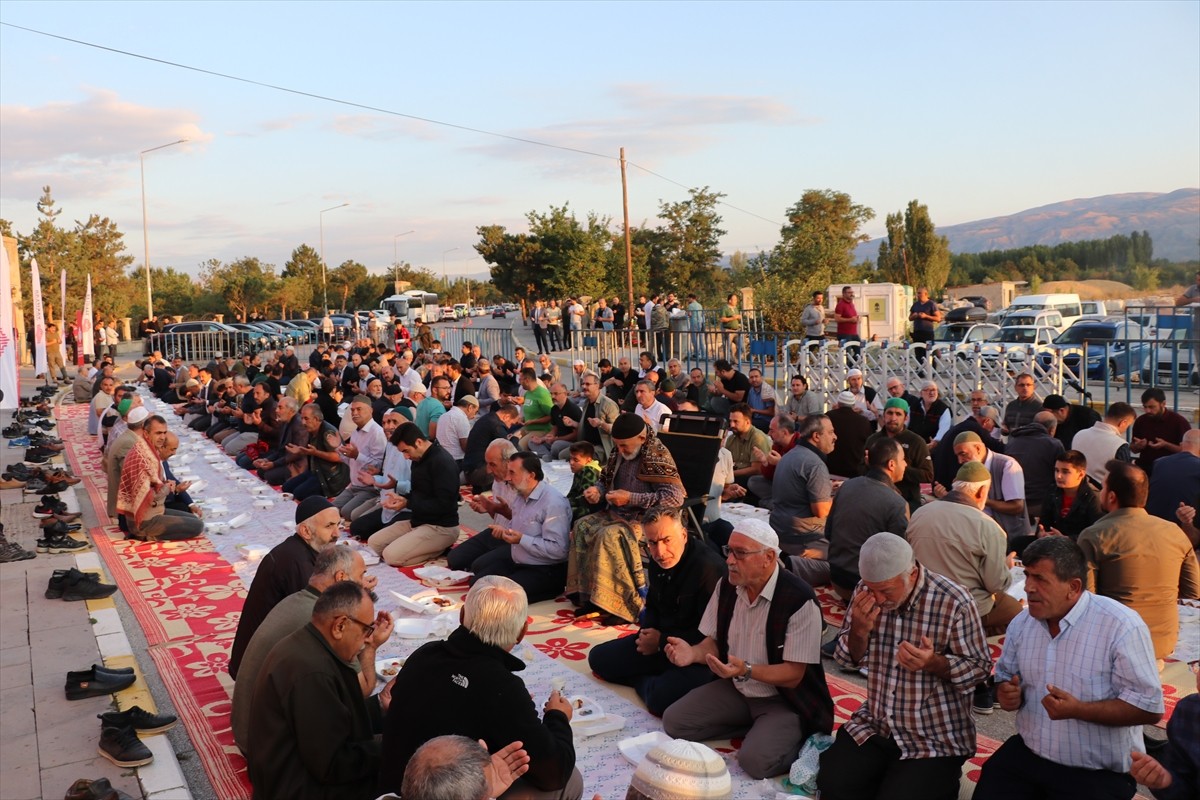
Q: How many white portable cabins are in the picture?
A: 1